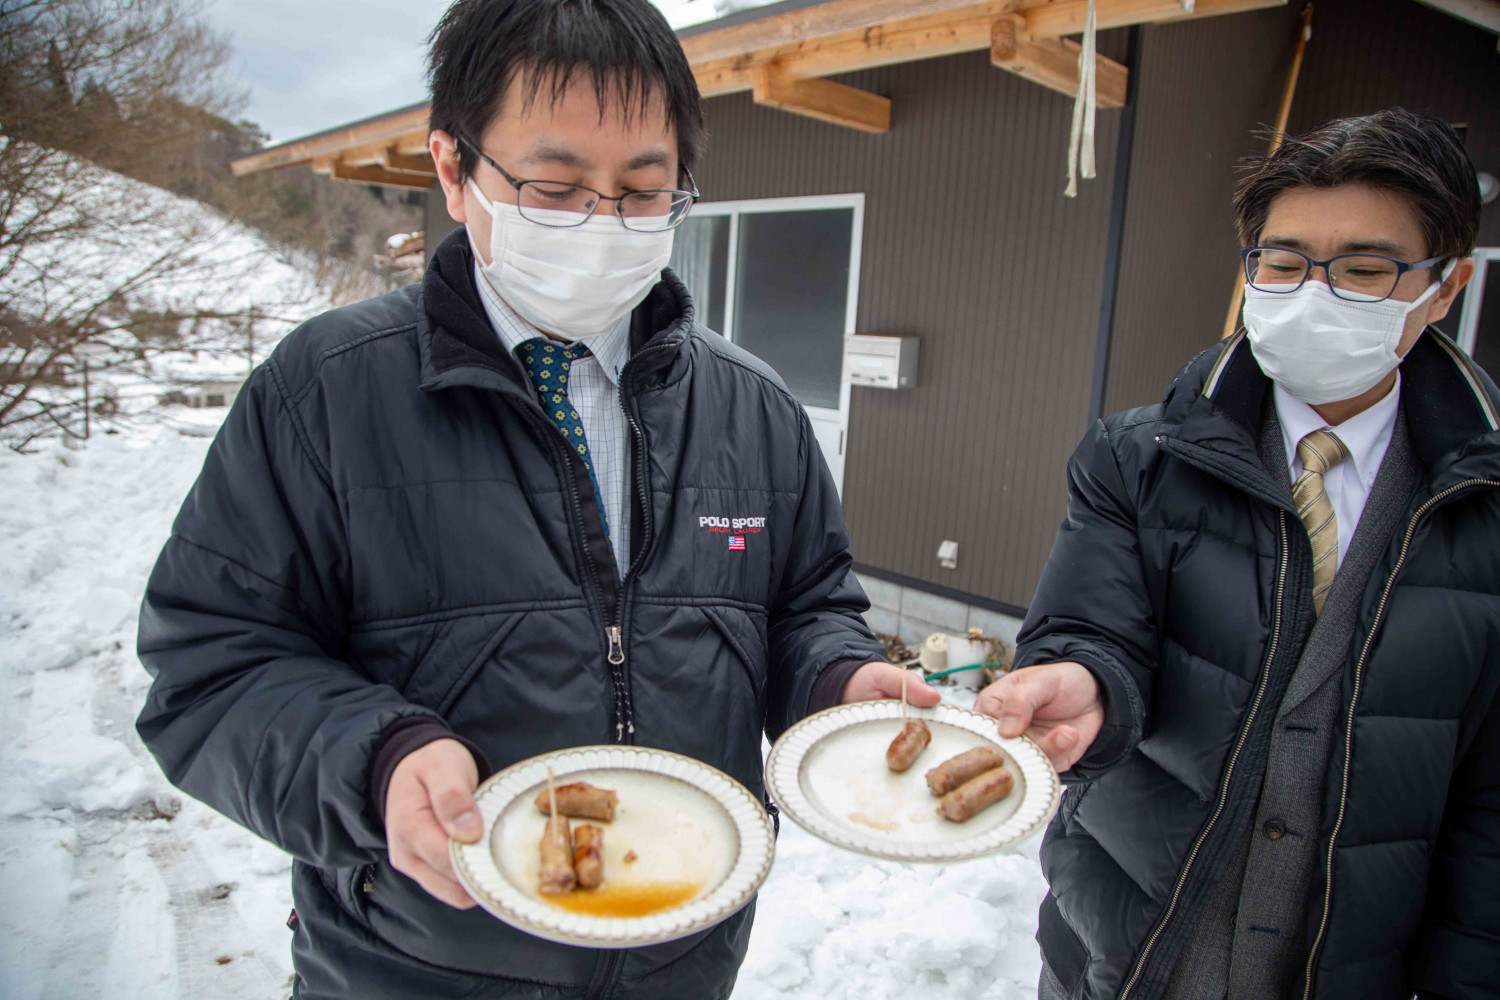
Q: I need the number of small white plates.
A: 2